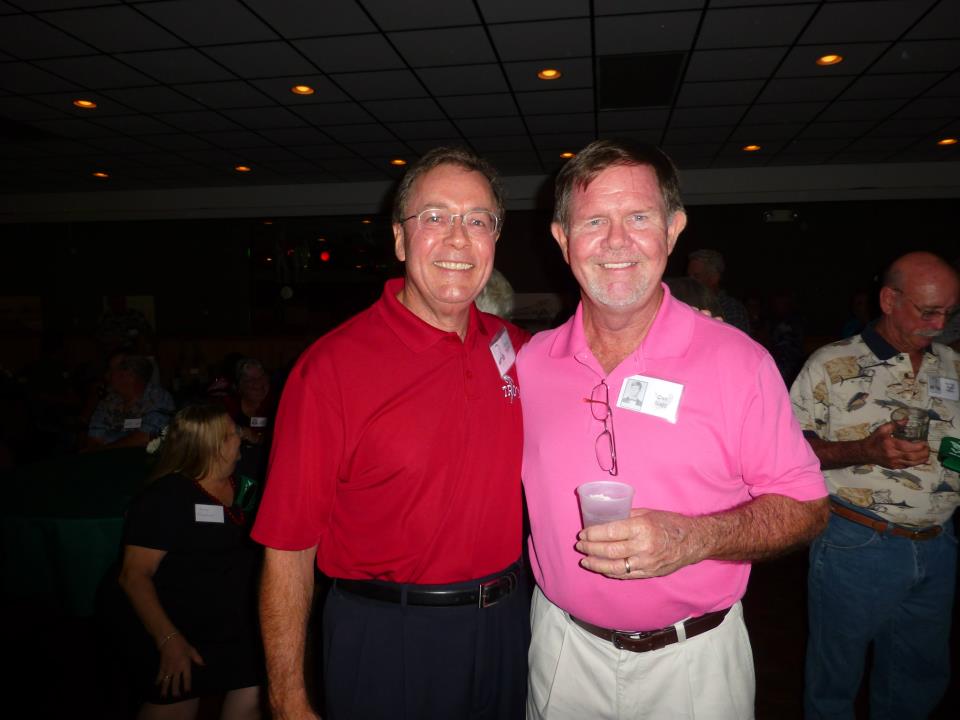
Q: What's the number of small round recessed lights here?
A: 10